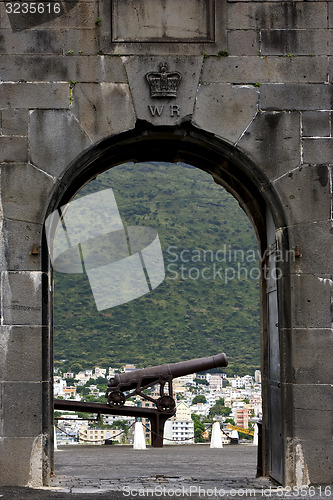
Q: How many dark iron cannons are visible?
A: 1